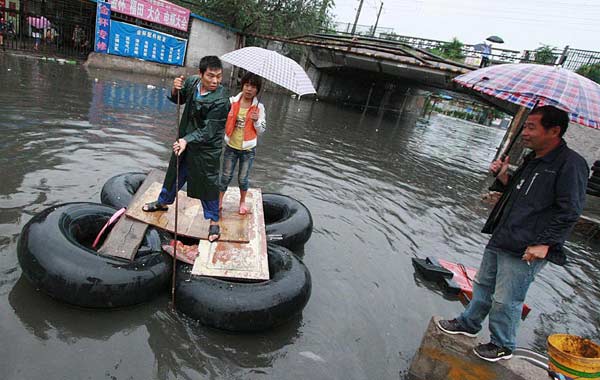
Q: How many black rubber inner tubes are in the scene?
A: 4